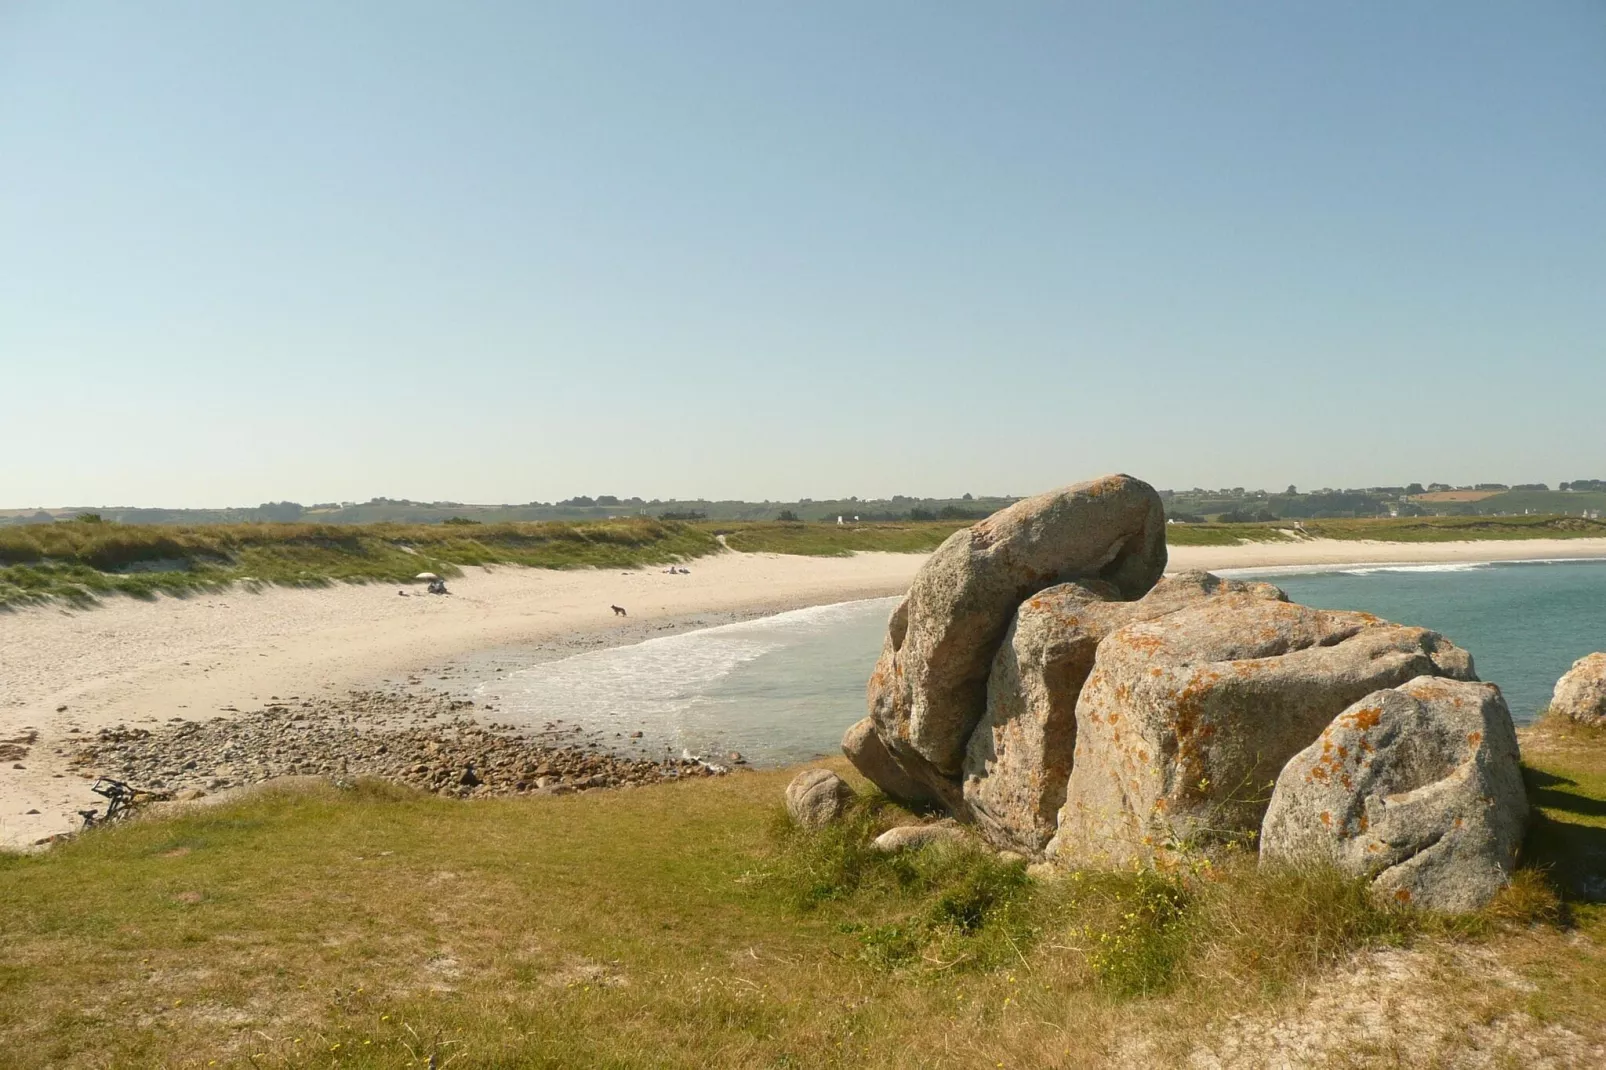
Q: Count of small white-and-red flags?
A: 0